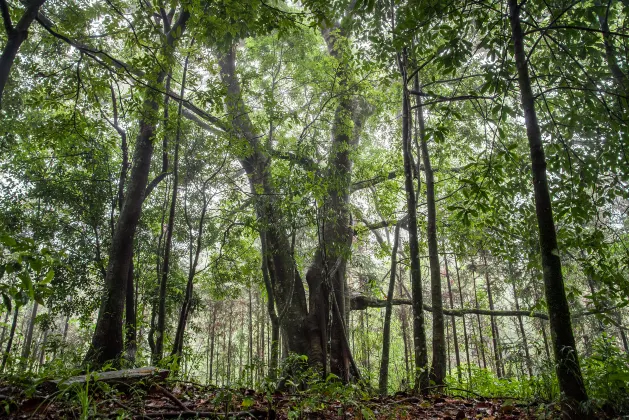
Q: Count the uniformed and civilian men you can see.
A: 0